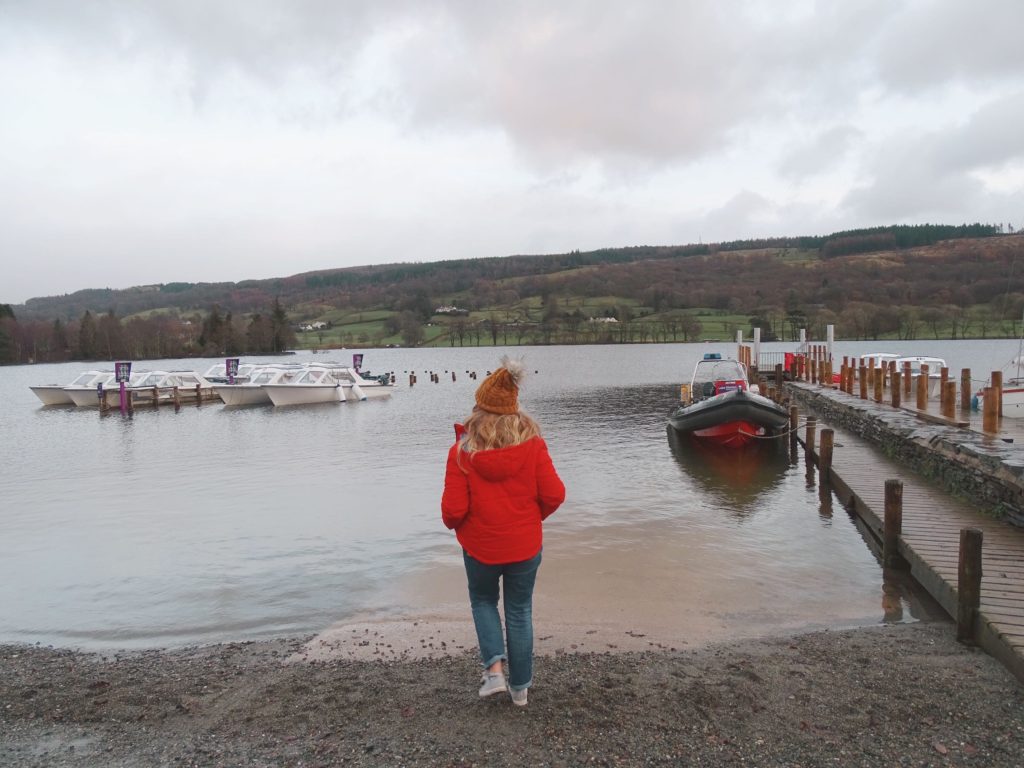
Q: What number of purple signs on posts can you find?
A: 3